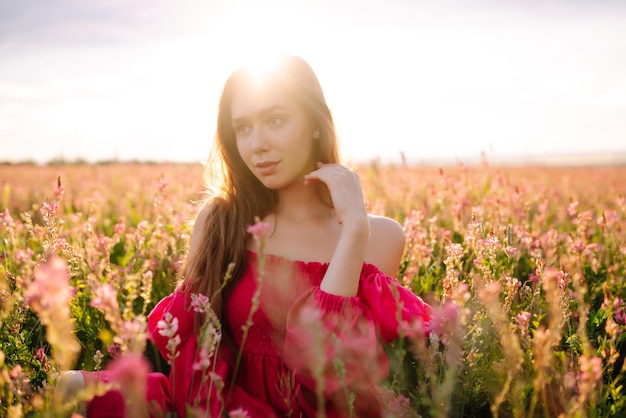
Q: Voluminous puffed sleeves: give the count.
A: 2